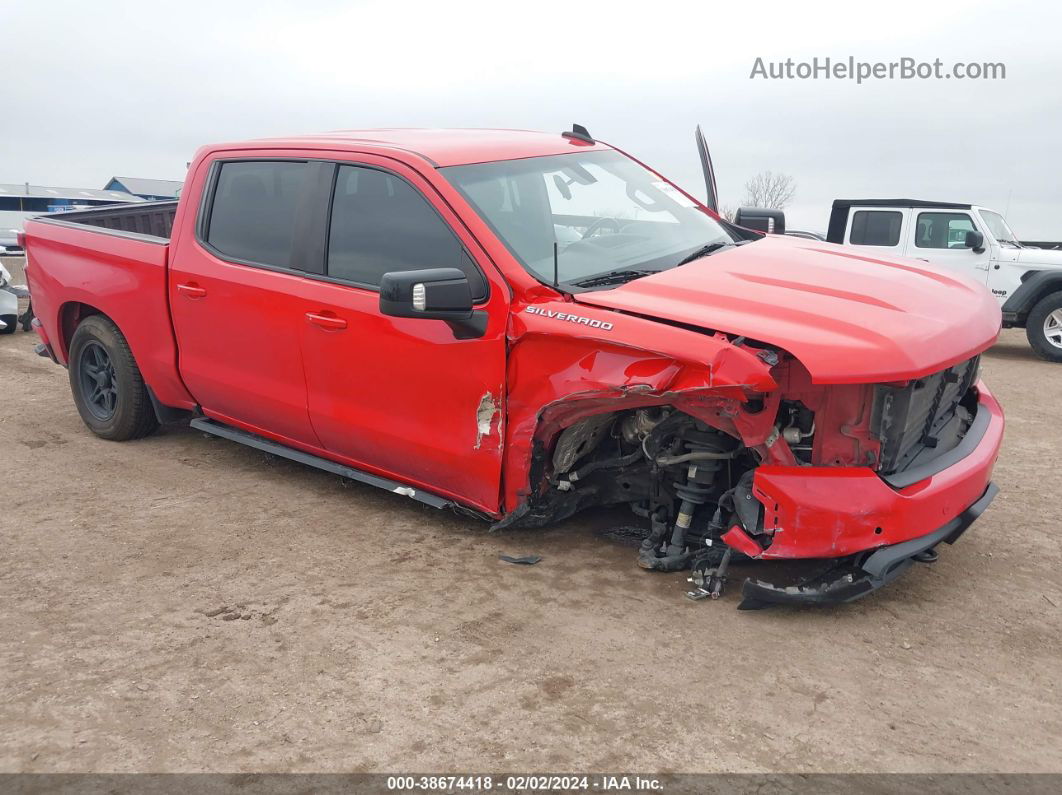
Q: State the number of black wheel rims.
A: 1